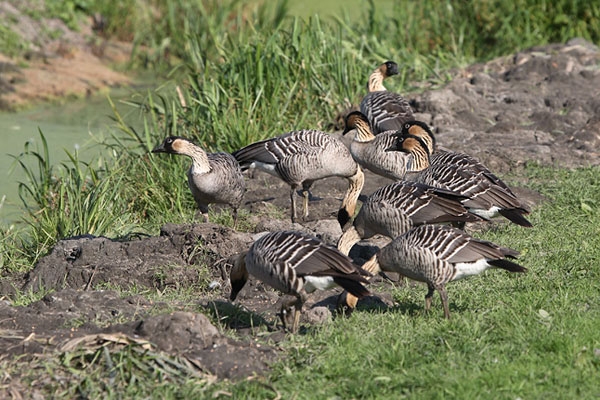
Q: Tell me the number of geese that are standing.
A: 9